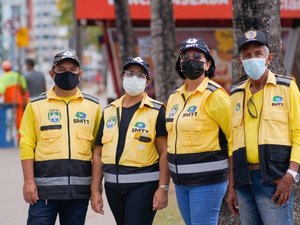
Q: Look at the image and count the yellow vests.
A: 4